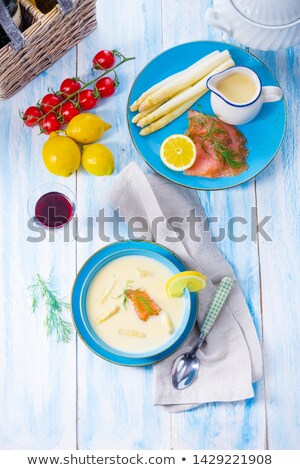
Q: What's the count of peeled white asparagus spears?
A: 5